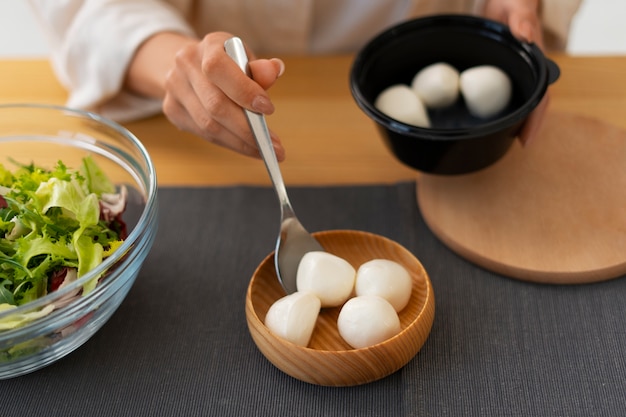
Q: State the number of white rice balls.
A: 7